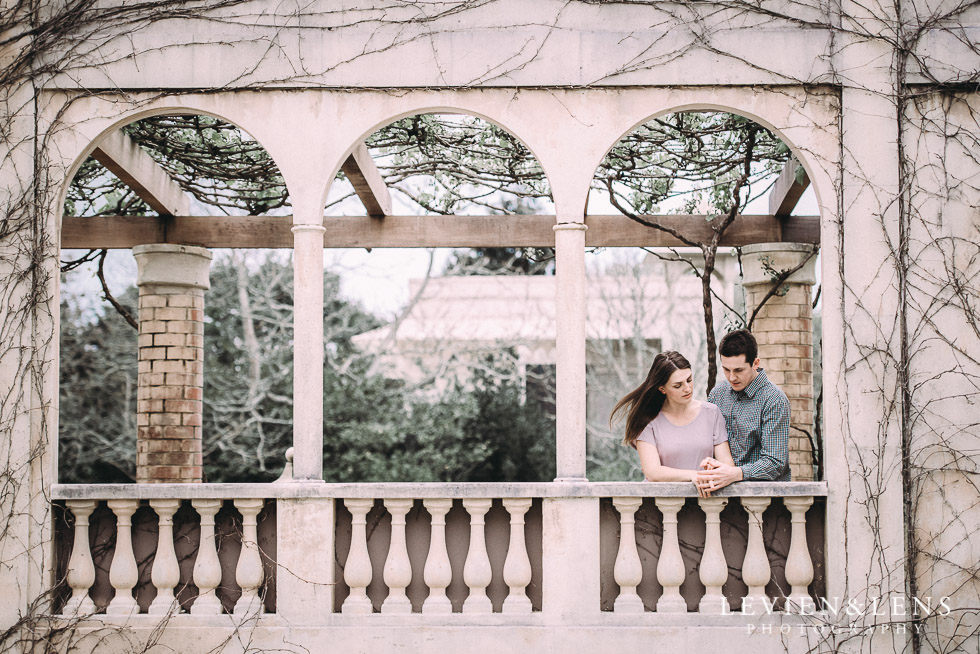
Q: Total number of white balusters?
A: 15